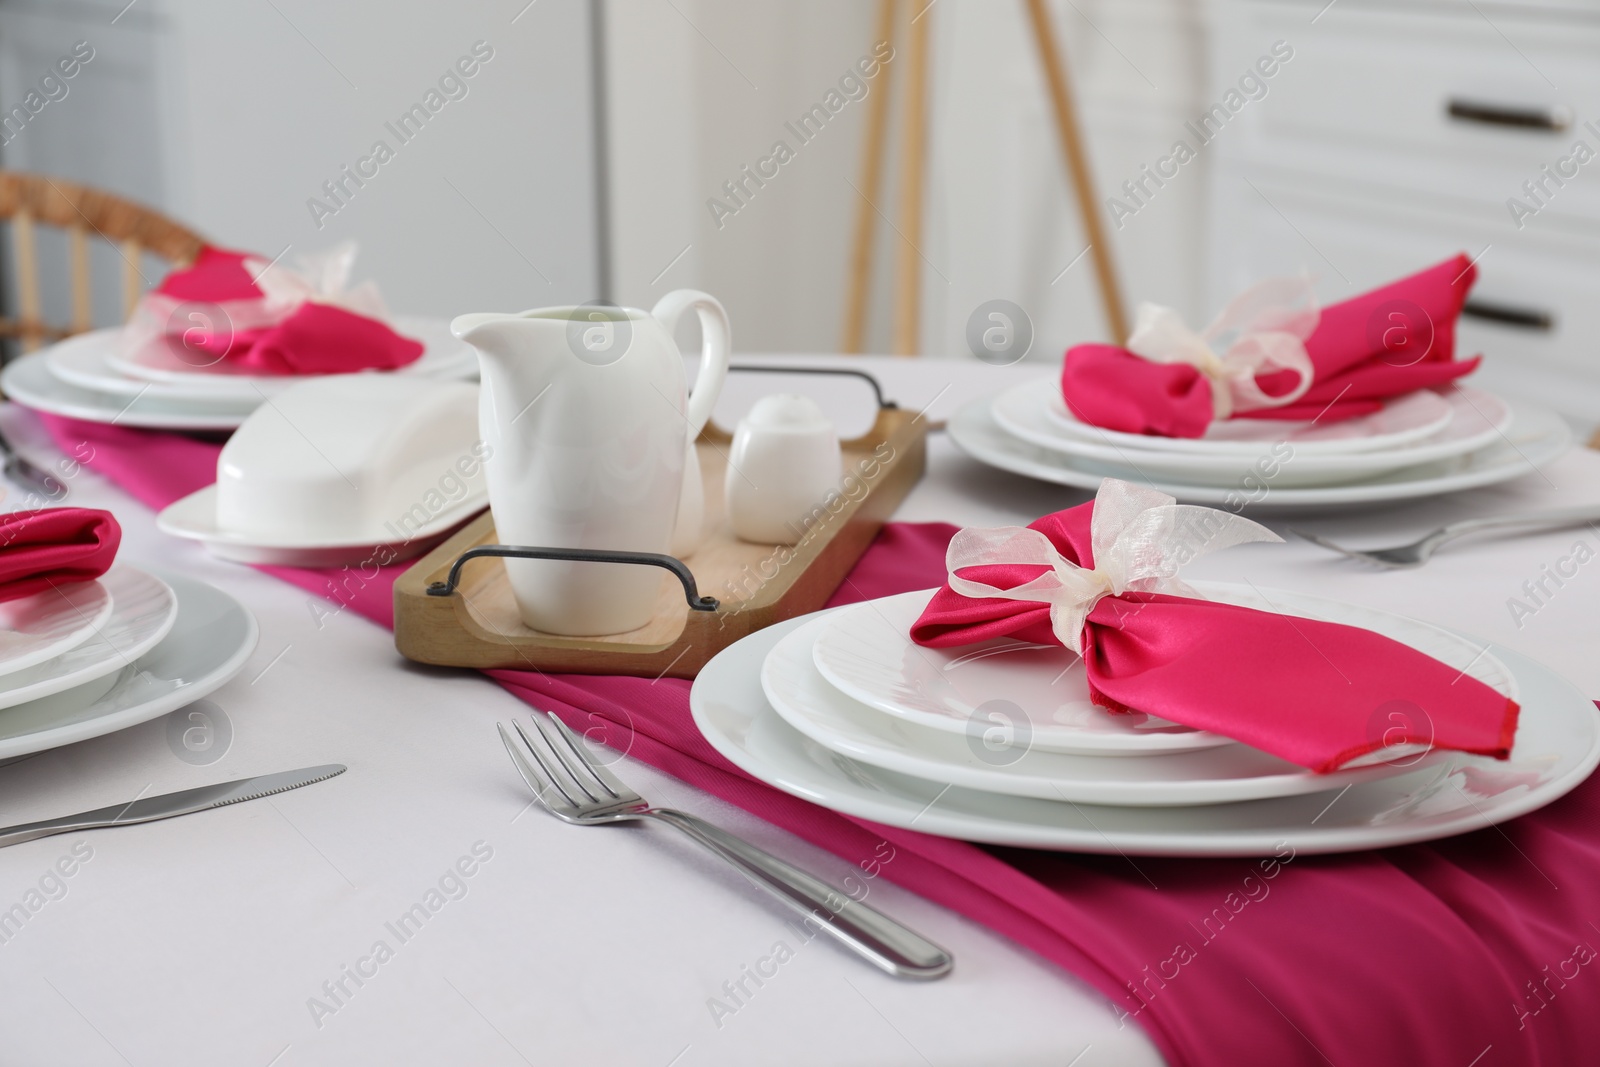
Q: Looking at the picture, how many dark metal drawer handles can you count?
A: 2